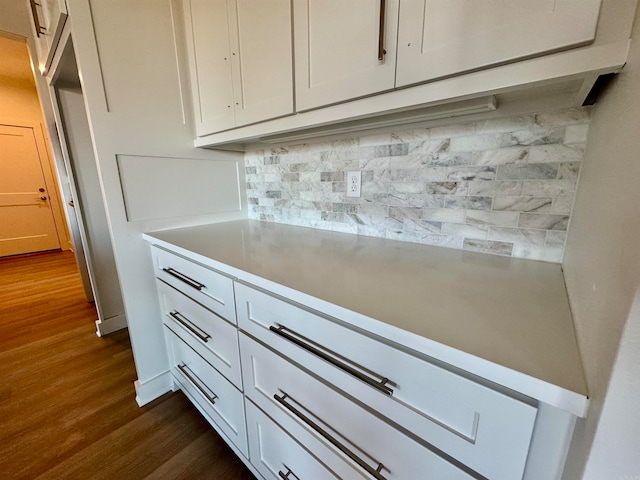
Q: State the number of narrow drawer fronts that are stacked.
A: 3